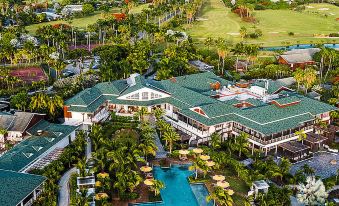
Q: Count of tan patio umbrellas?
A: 12